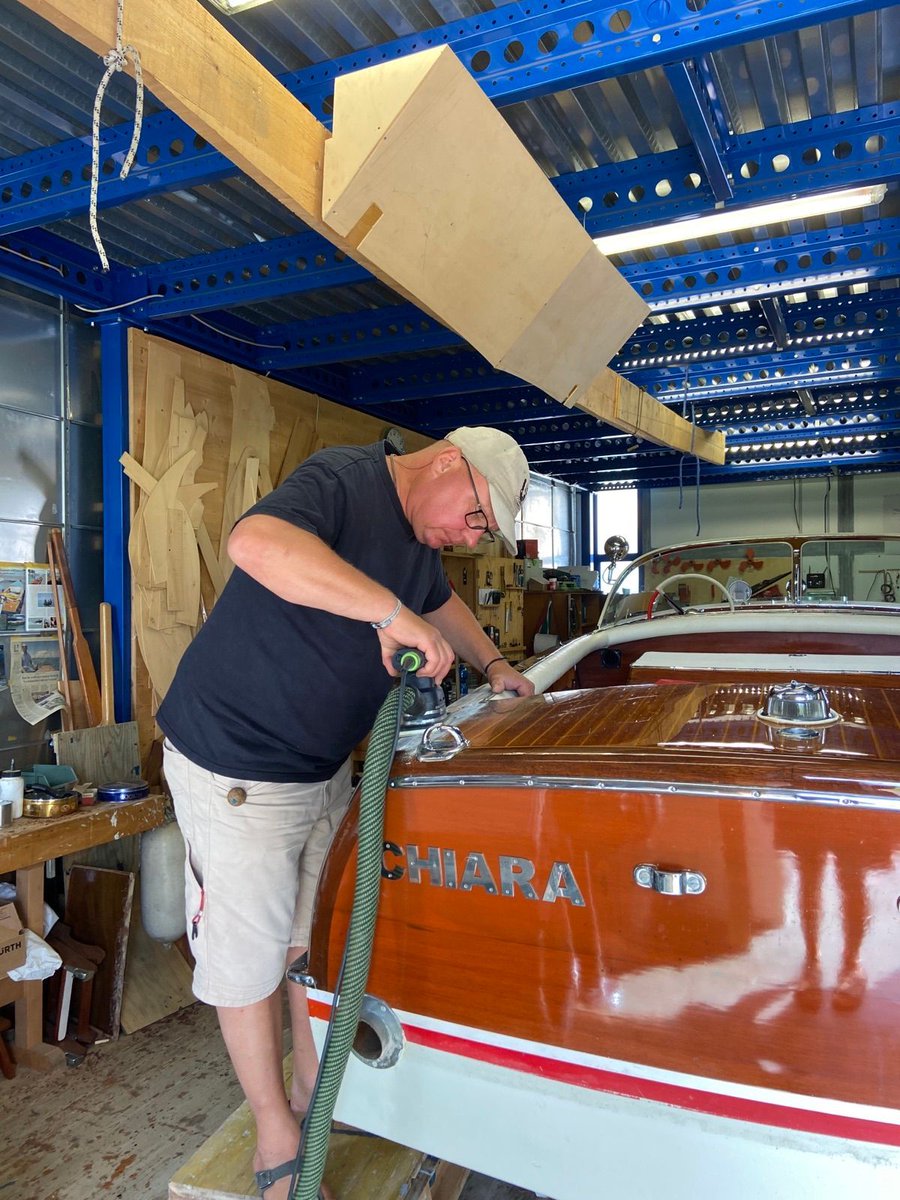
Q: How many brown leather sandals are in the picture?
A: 0